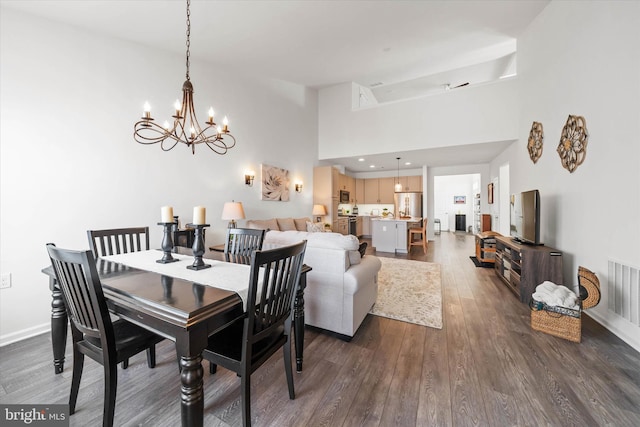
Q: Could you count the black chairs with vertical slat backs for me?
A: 4